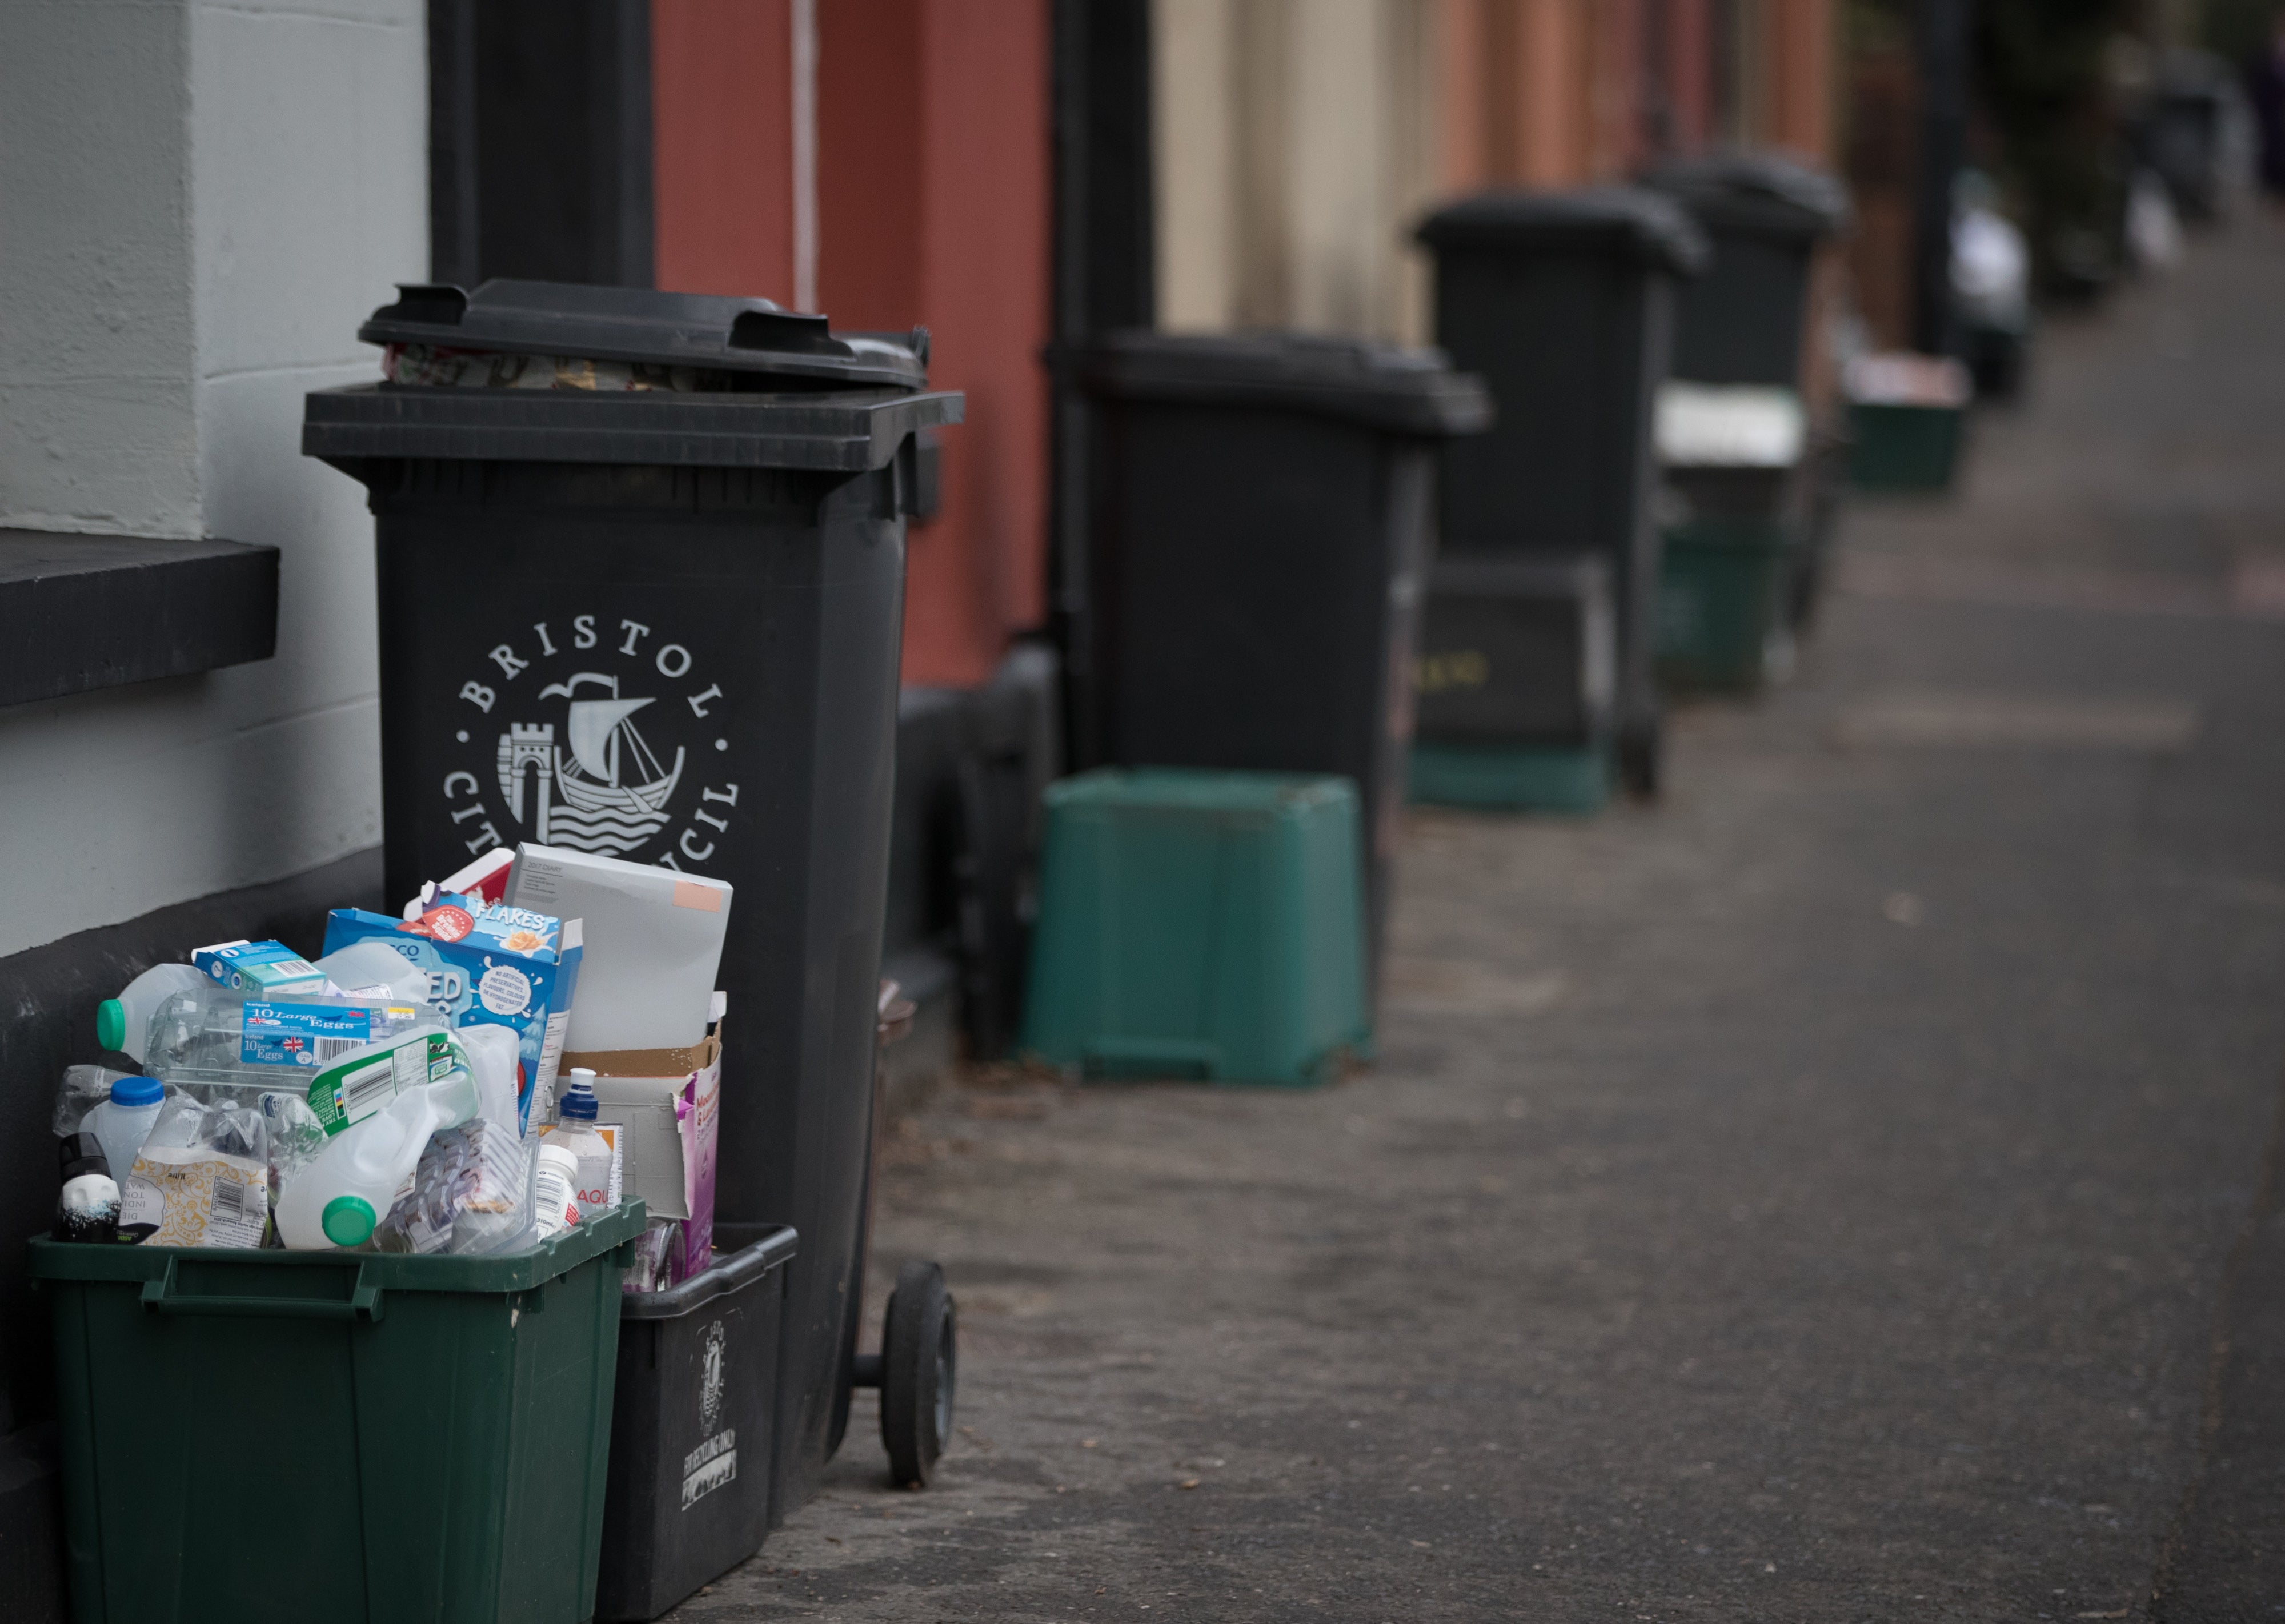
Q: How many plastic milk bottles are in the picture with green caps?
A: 2